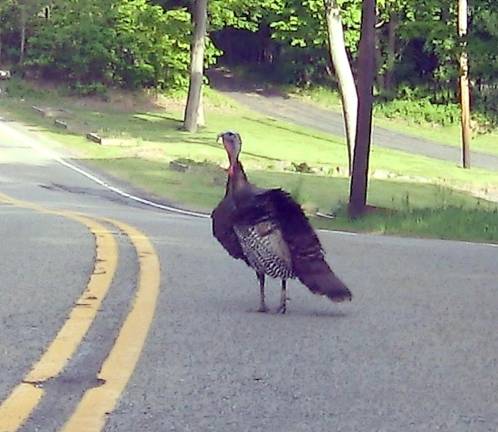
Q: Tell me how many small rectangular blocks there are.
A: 4